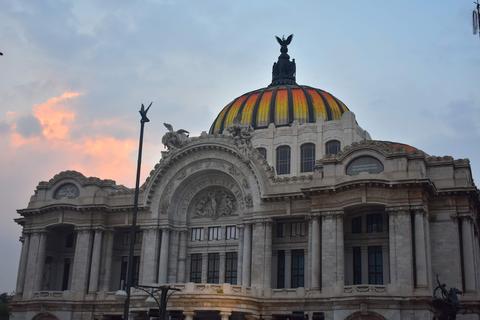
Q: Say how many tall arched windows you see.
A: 4